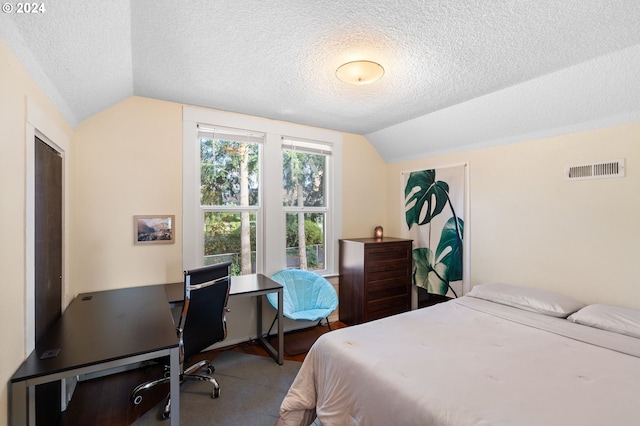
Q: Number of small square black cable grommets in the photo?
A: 2